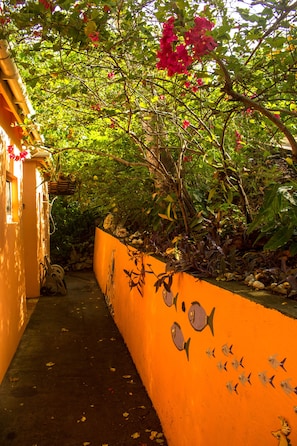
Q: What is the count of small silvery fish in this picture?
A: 9